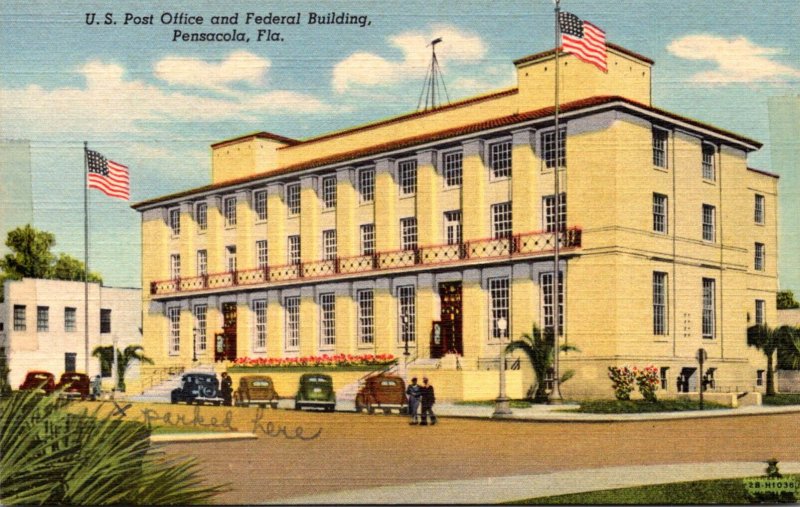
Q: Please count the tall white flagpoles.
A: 2